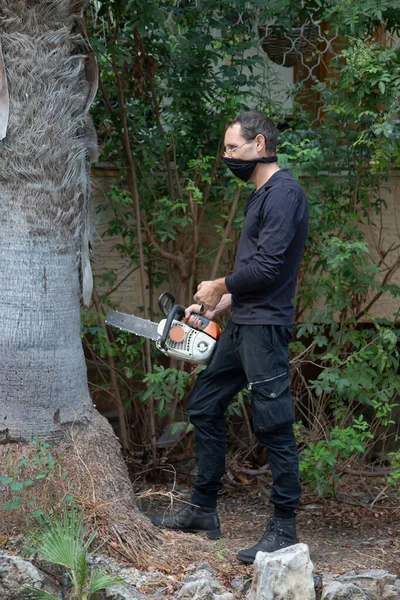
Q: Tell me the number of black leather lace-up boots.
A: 2